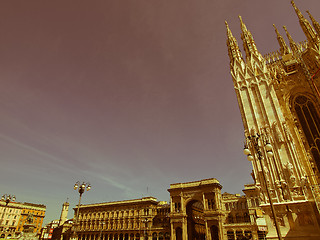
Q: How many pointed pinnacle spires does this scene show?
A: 6